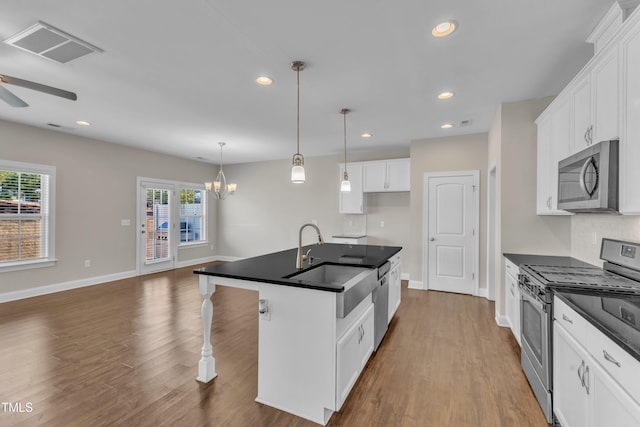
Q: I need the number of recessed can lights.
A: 6